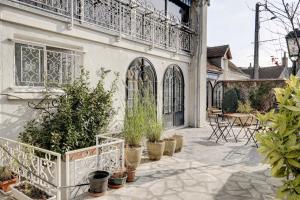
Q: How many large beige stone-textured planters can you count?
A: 4